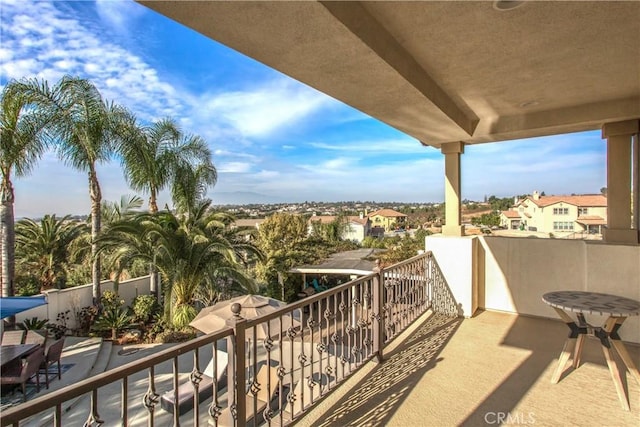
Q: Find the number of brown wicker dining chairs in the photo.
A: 4